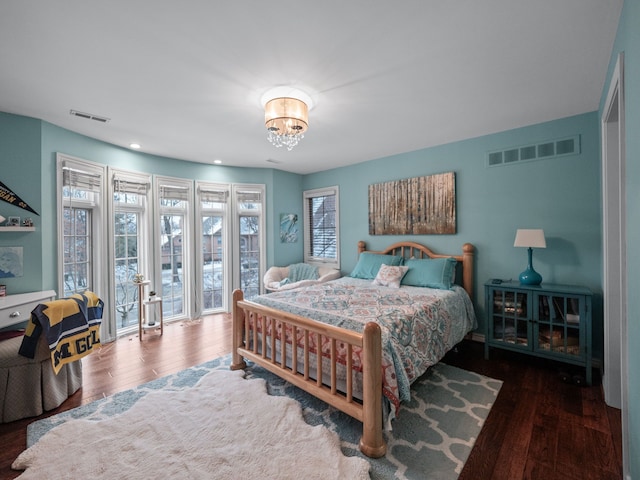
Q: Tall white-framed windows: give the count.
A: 5